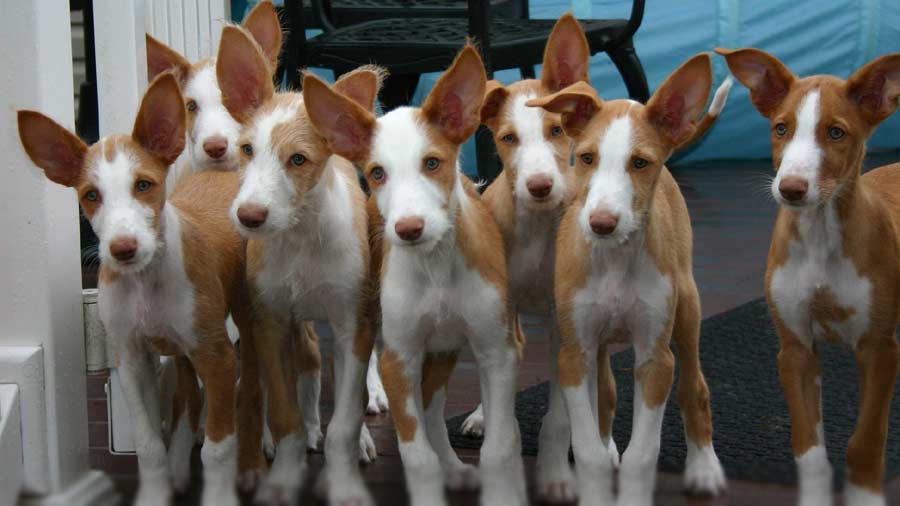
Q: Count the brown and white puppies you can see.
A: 7